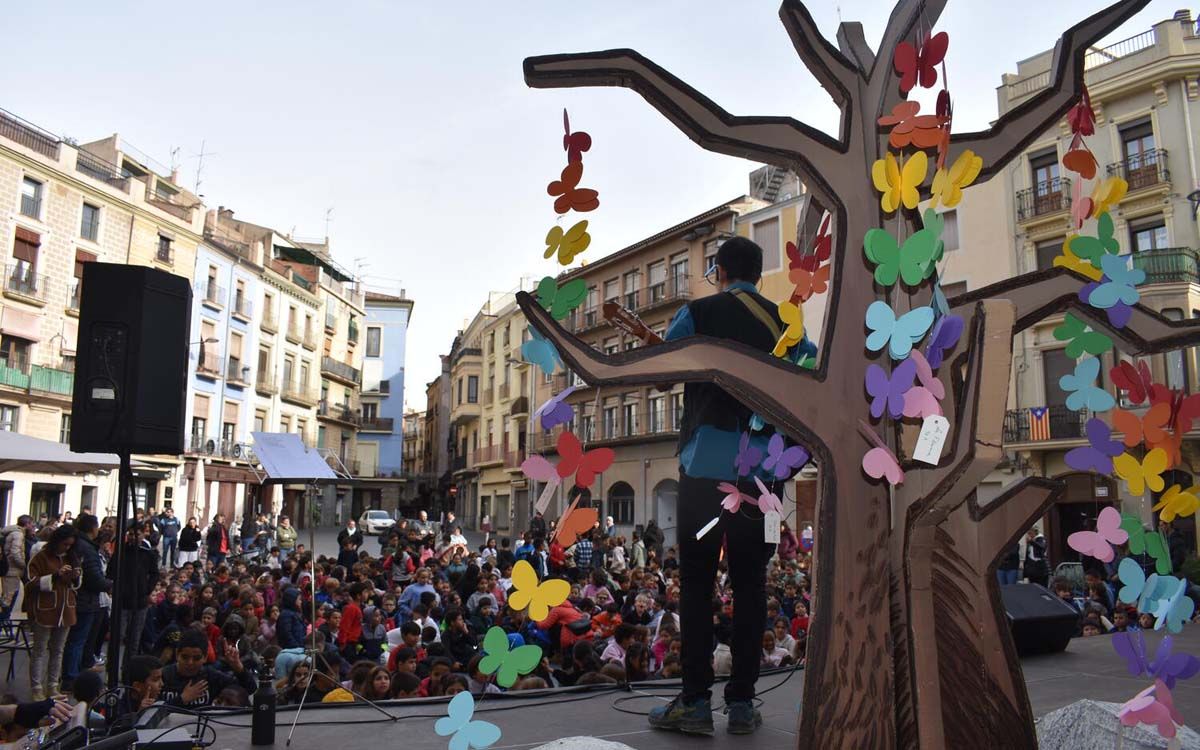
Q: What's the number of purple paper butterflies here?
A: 9